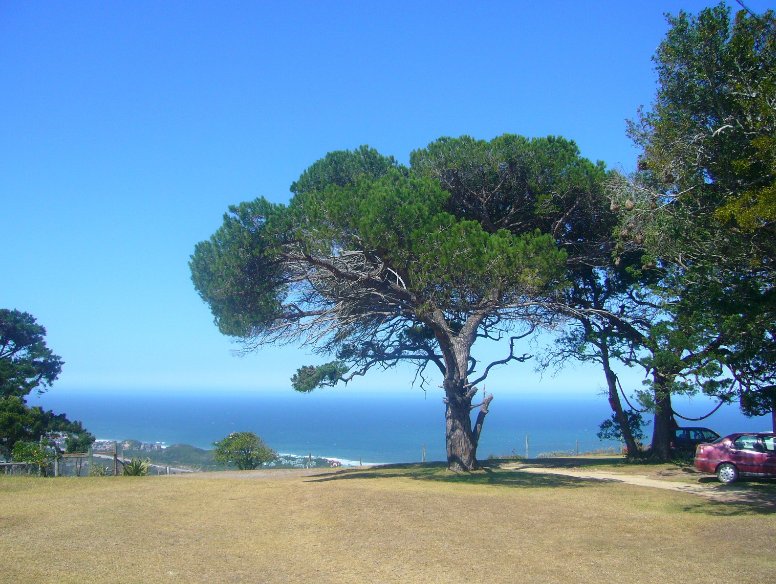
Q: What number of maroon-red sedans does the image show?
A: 1